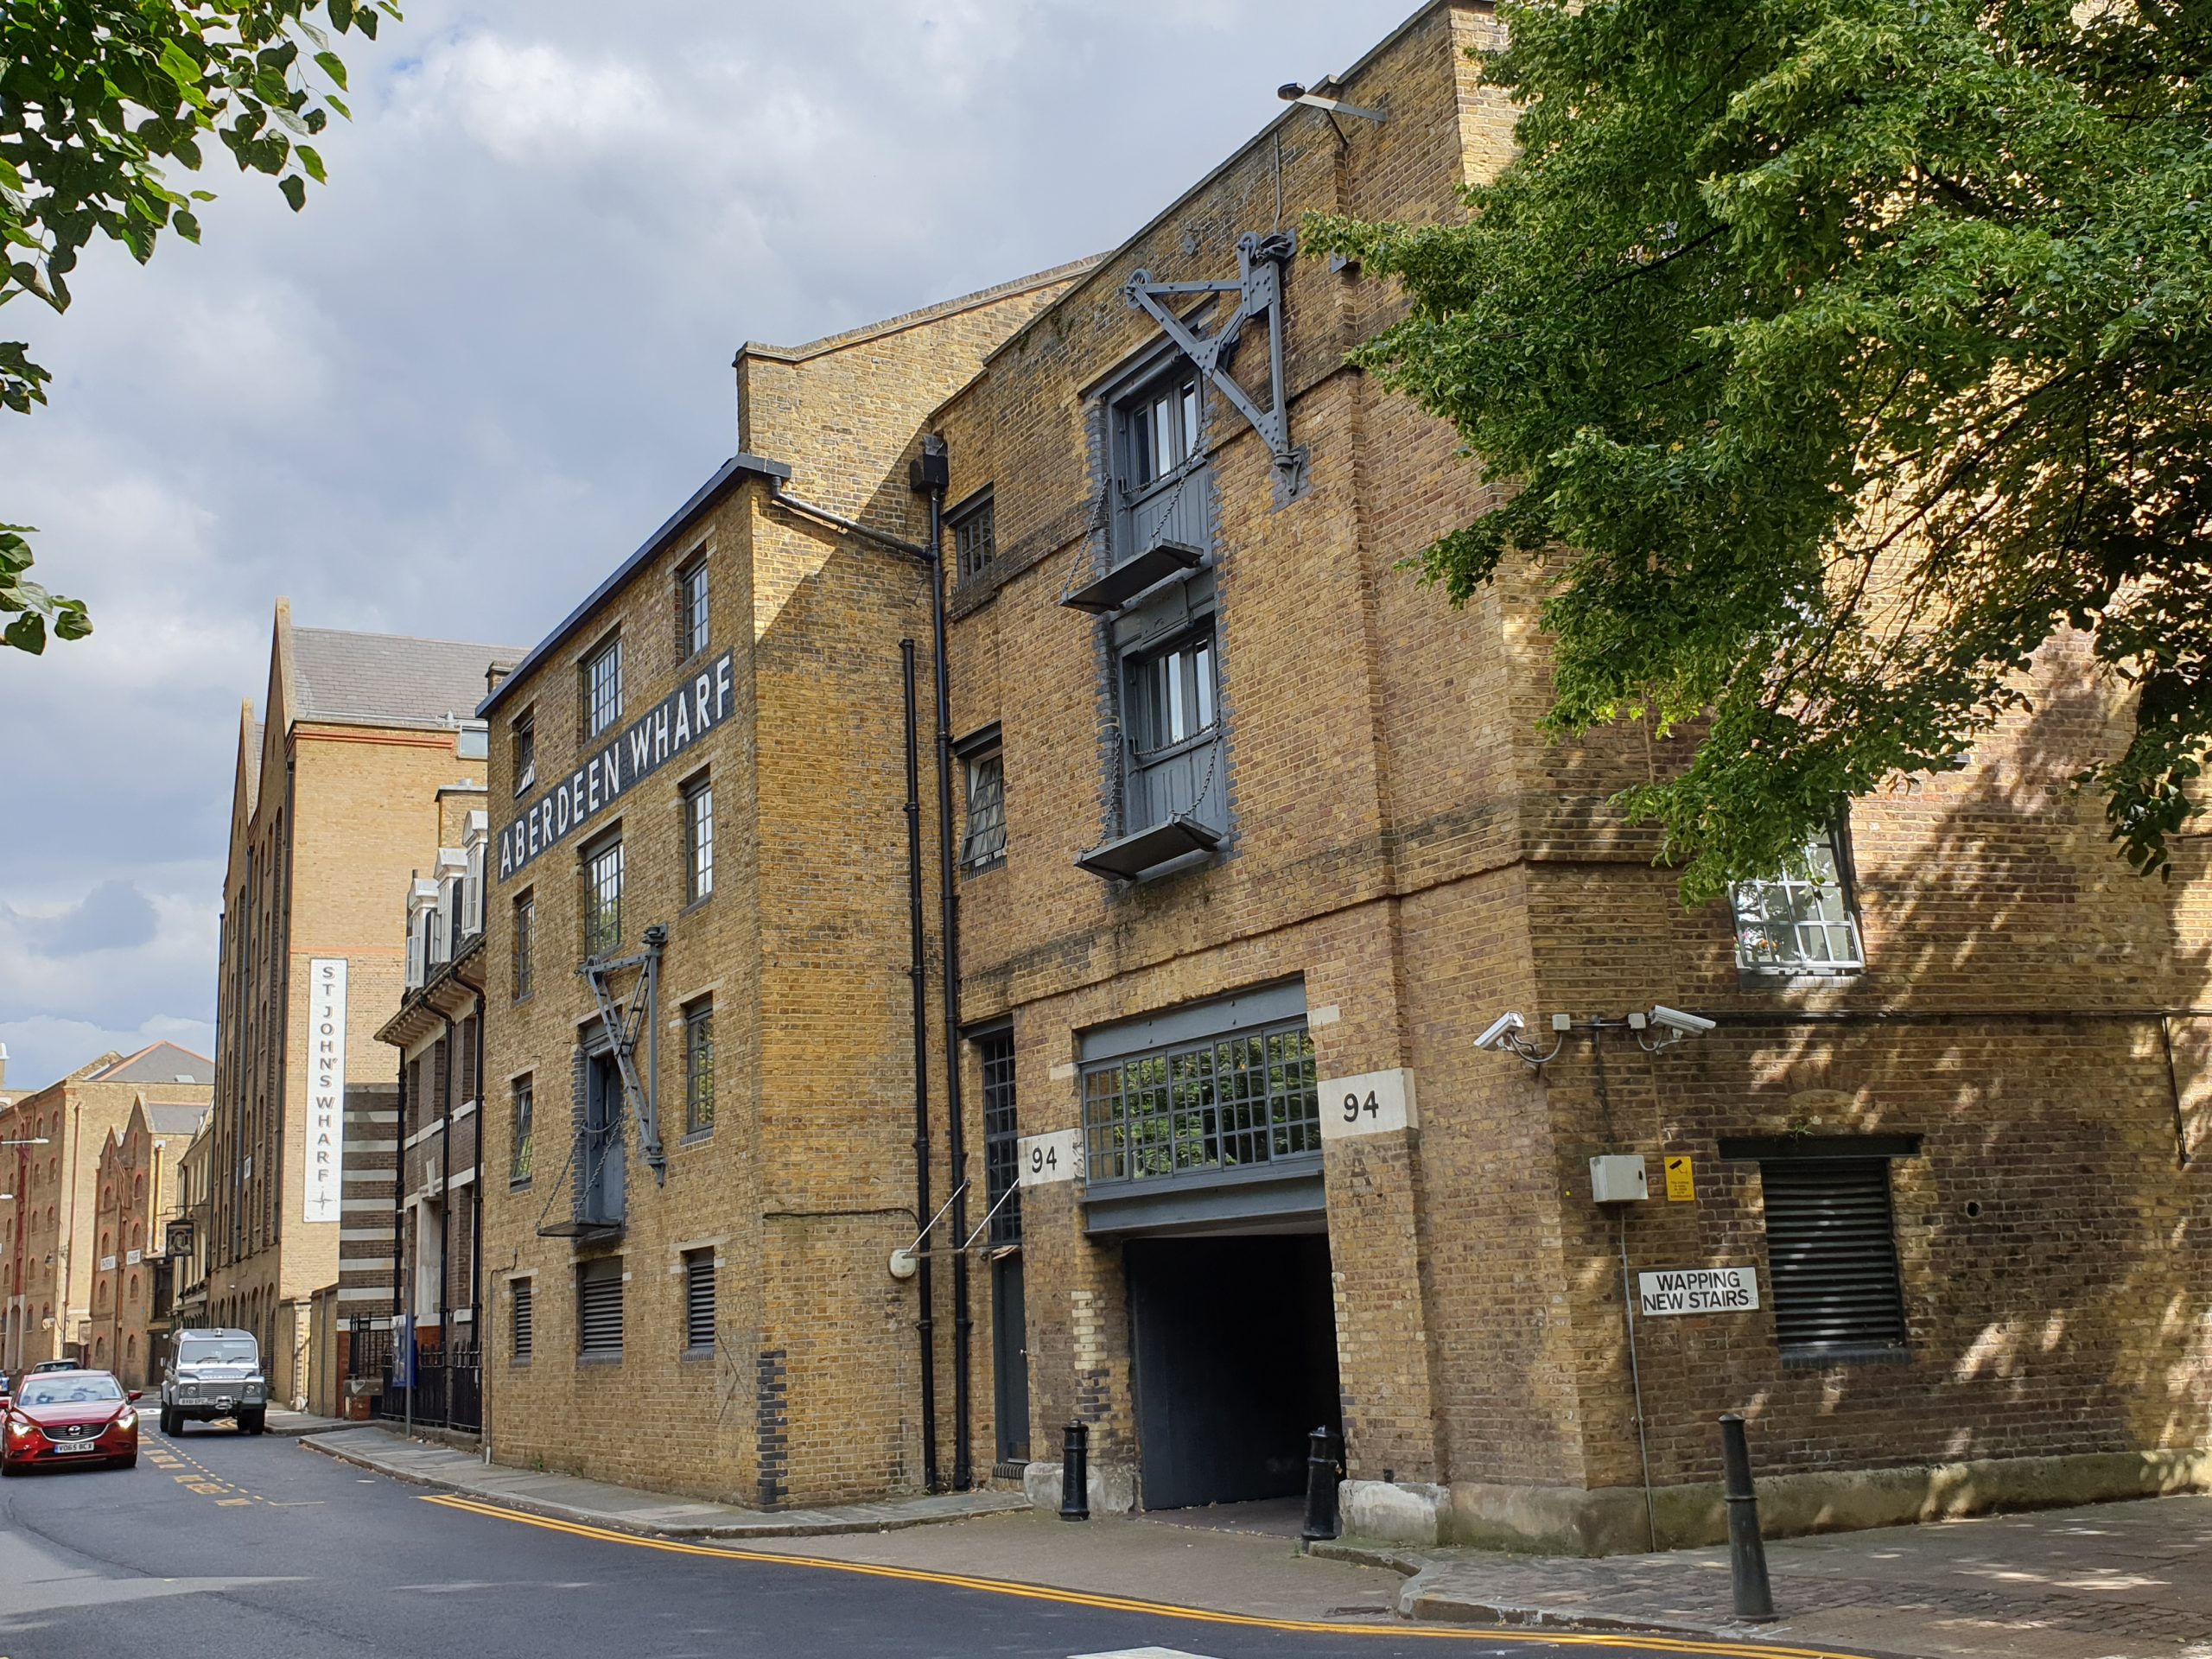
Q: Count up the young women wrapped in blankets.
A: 0